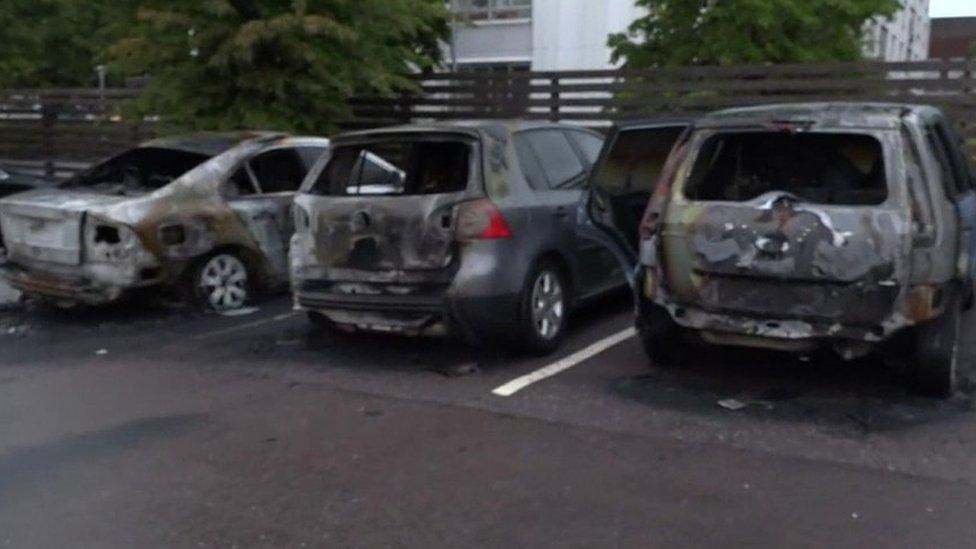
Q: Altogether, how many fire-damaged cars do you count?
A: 3